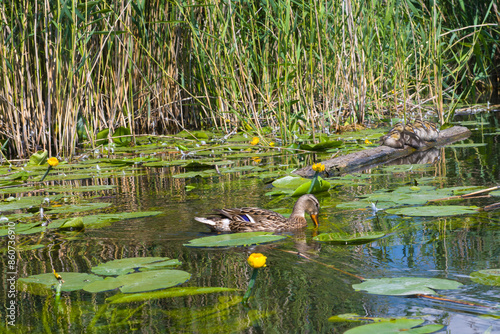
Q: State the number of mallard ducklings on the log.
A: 6